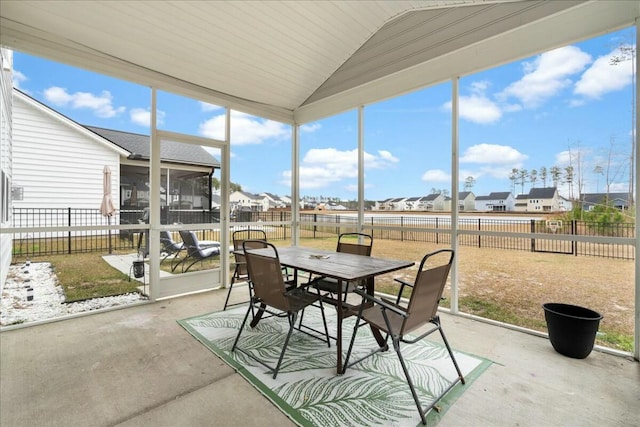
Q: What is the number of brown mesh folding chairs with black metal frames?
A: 4